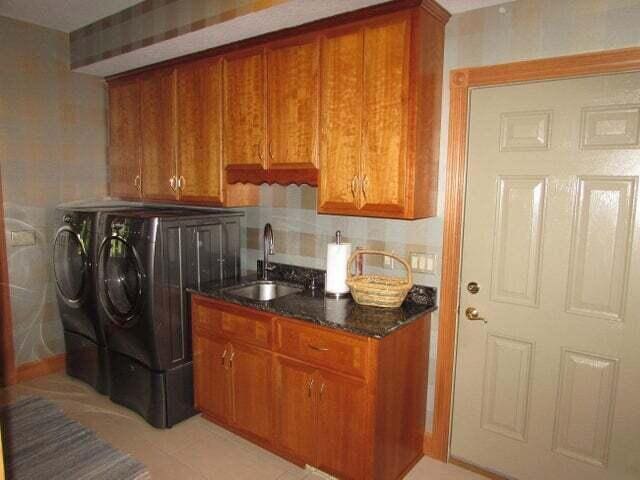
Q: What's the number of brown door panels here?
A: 11